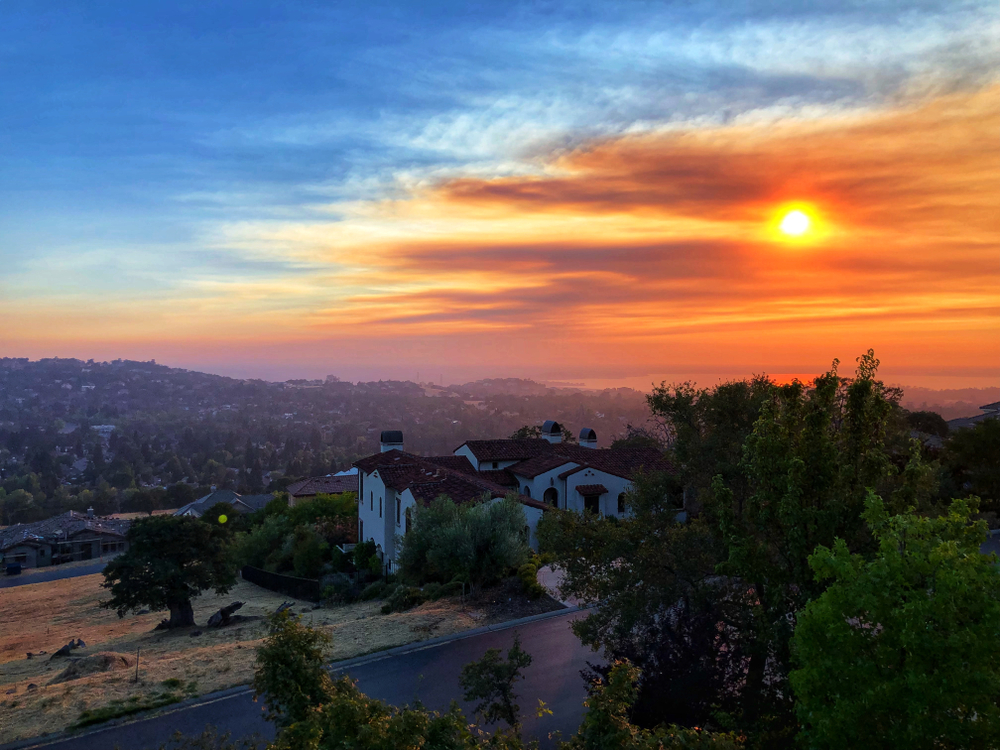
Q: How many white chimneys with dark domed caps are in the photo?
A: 3